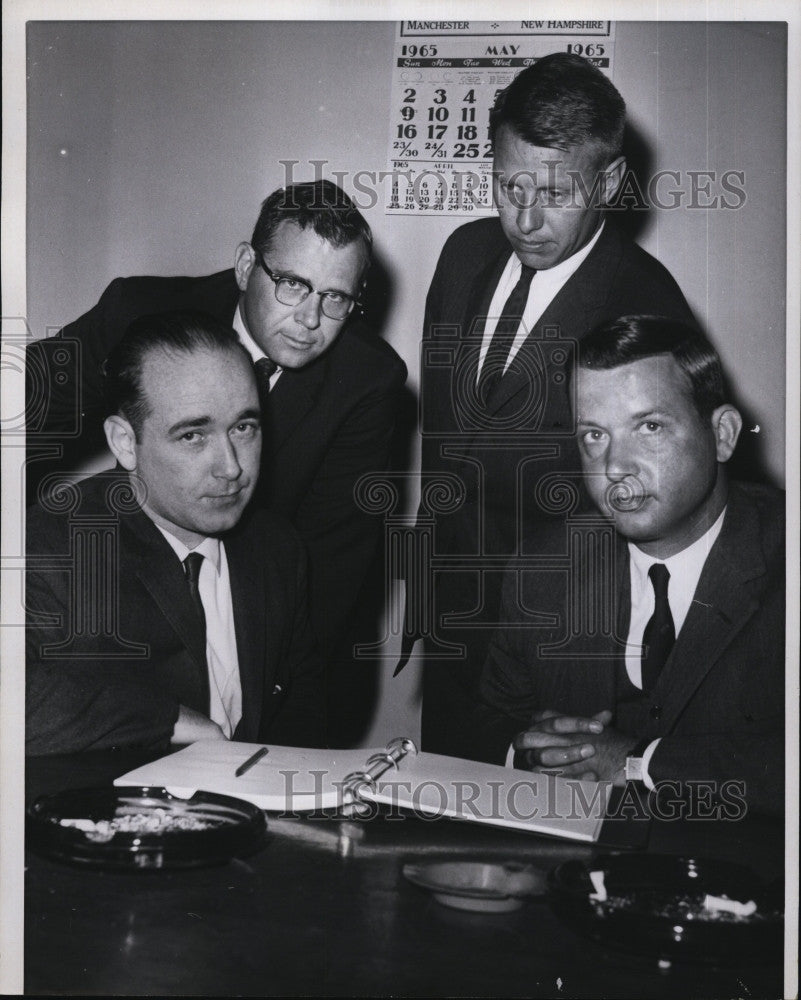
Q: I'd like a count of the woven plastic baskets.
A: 0